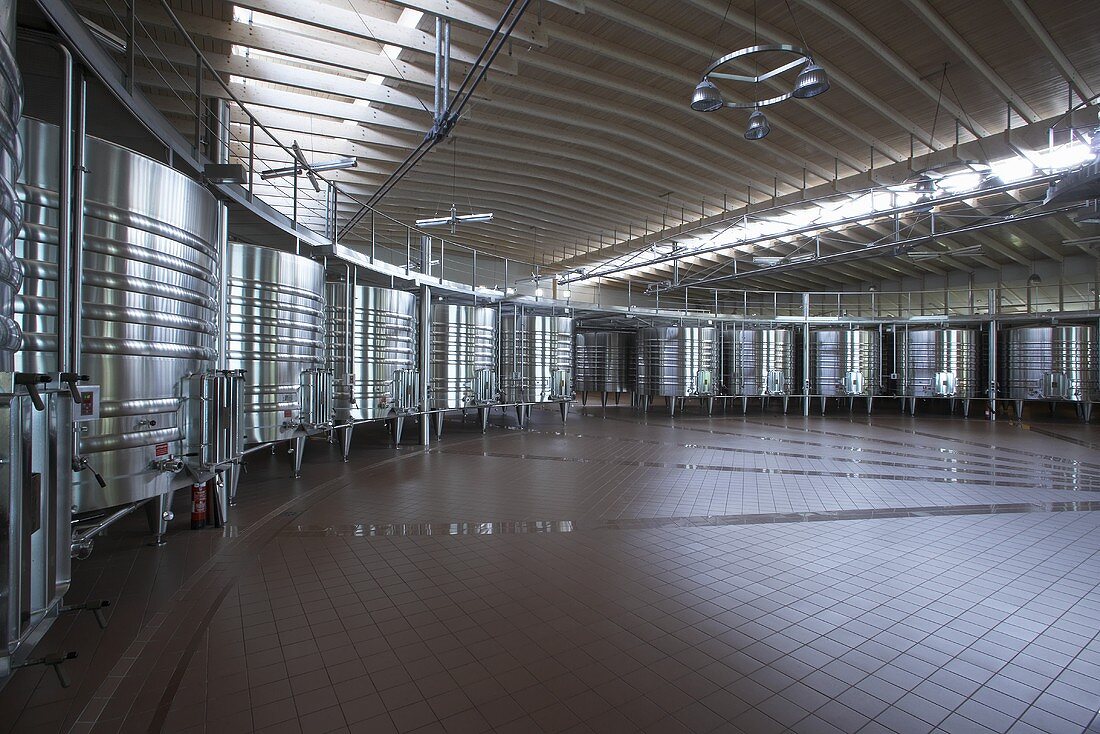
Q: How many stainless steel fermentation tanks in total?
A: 12